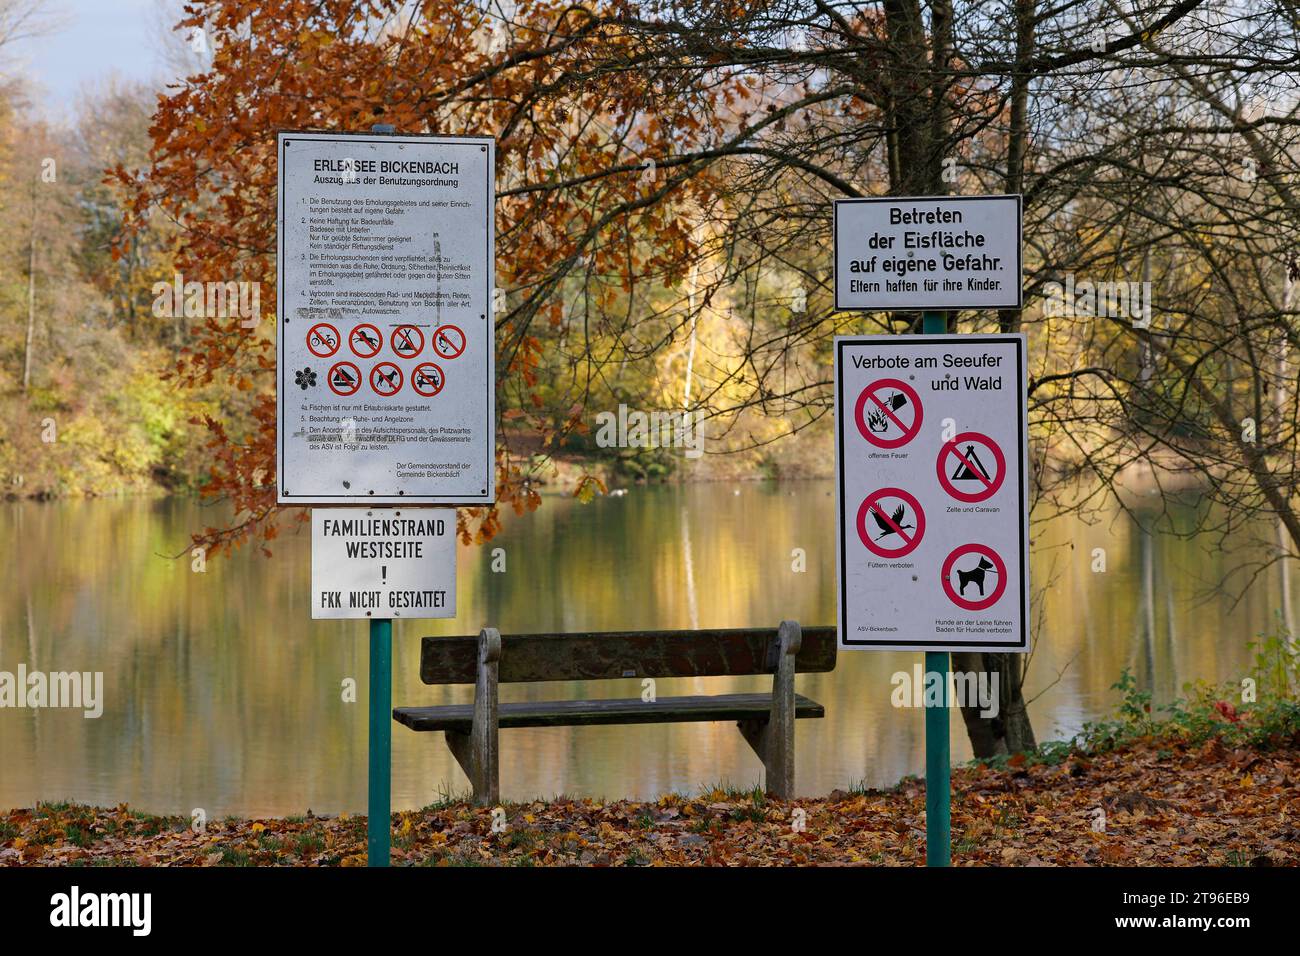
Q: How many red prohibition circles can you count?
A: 11